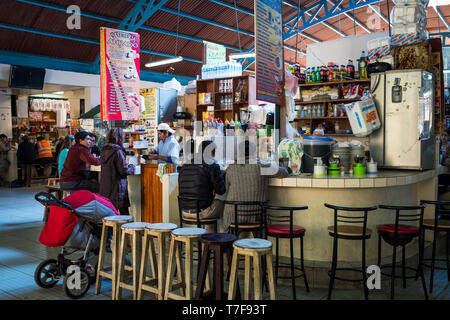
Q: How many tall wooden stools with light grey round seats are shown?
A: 5